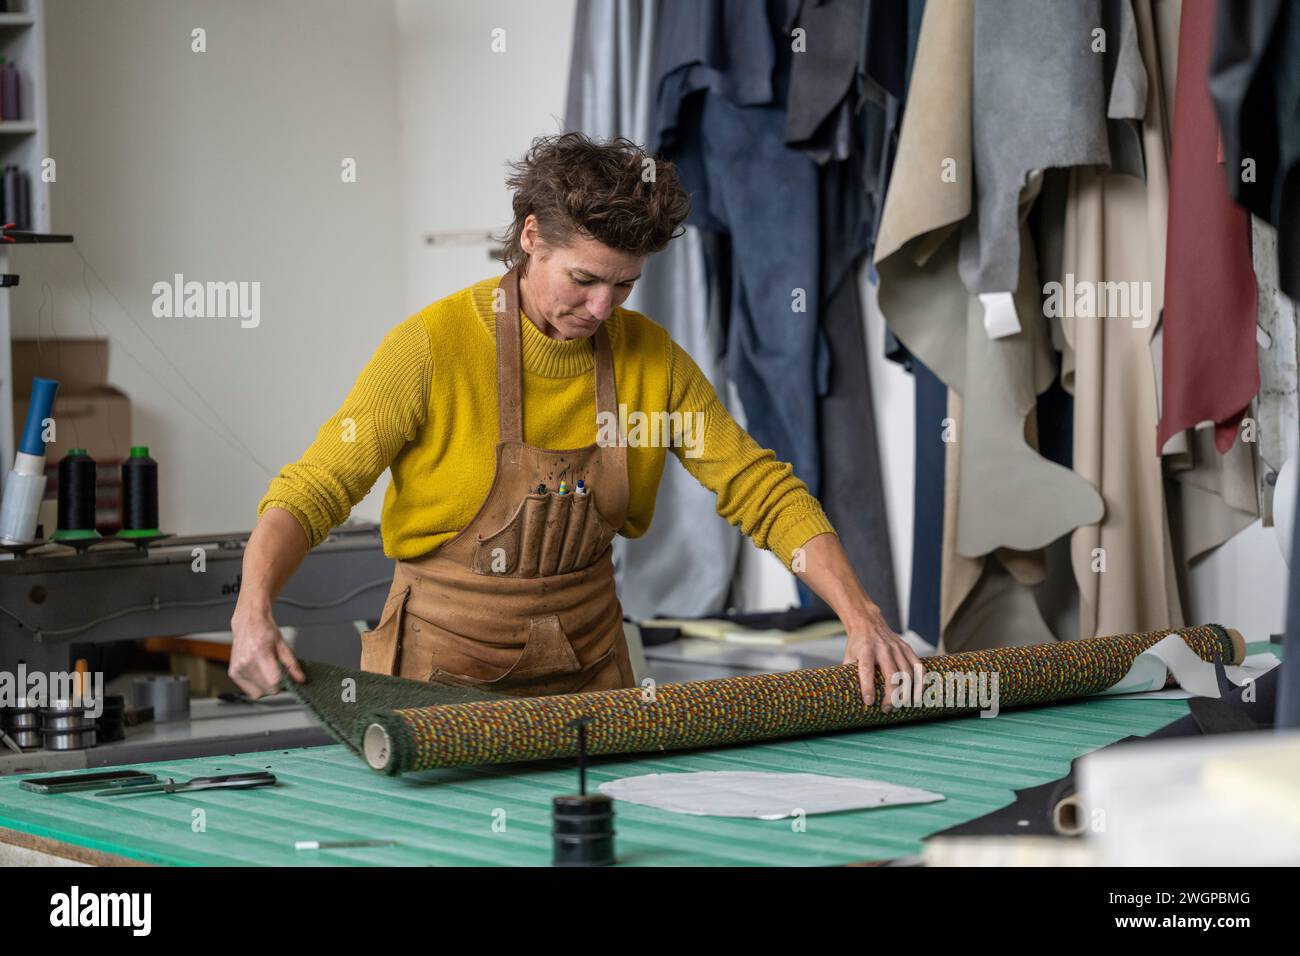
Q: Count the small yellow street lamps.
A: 0